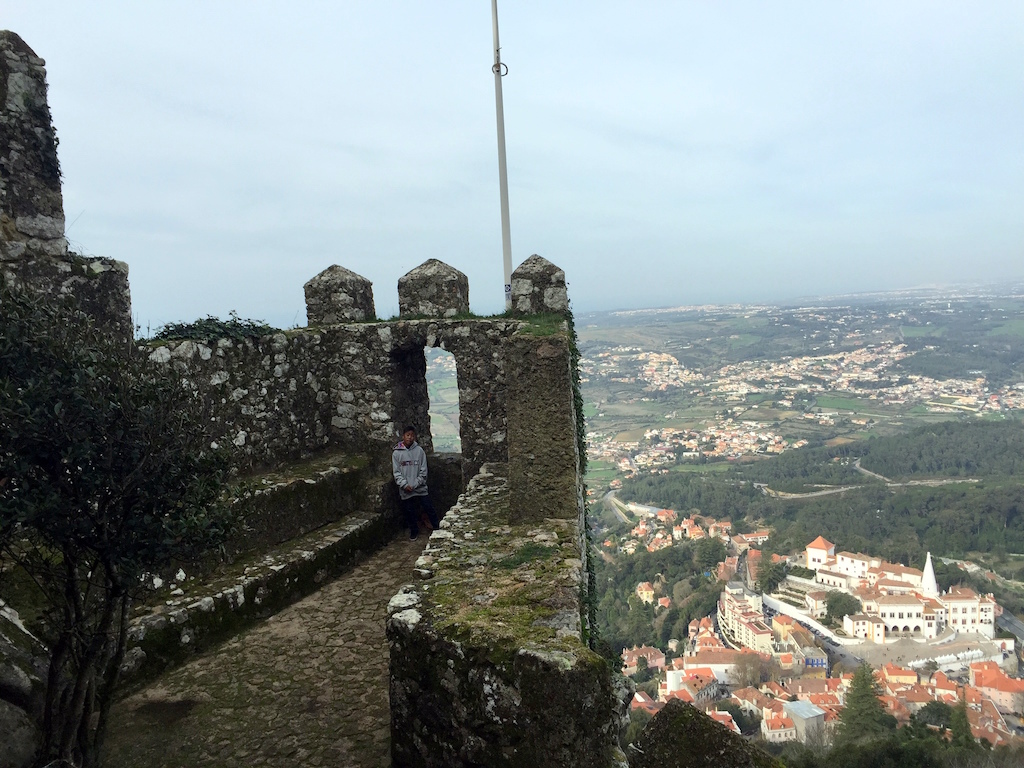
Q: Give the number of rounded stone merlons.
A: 3